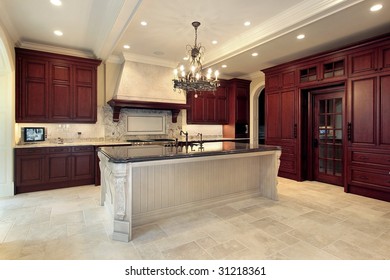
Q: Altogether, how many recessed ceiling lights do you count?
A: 11